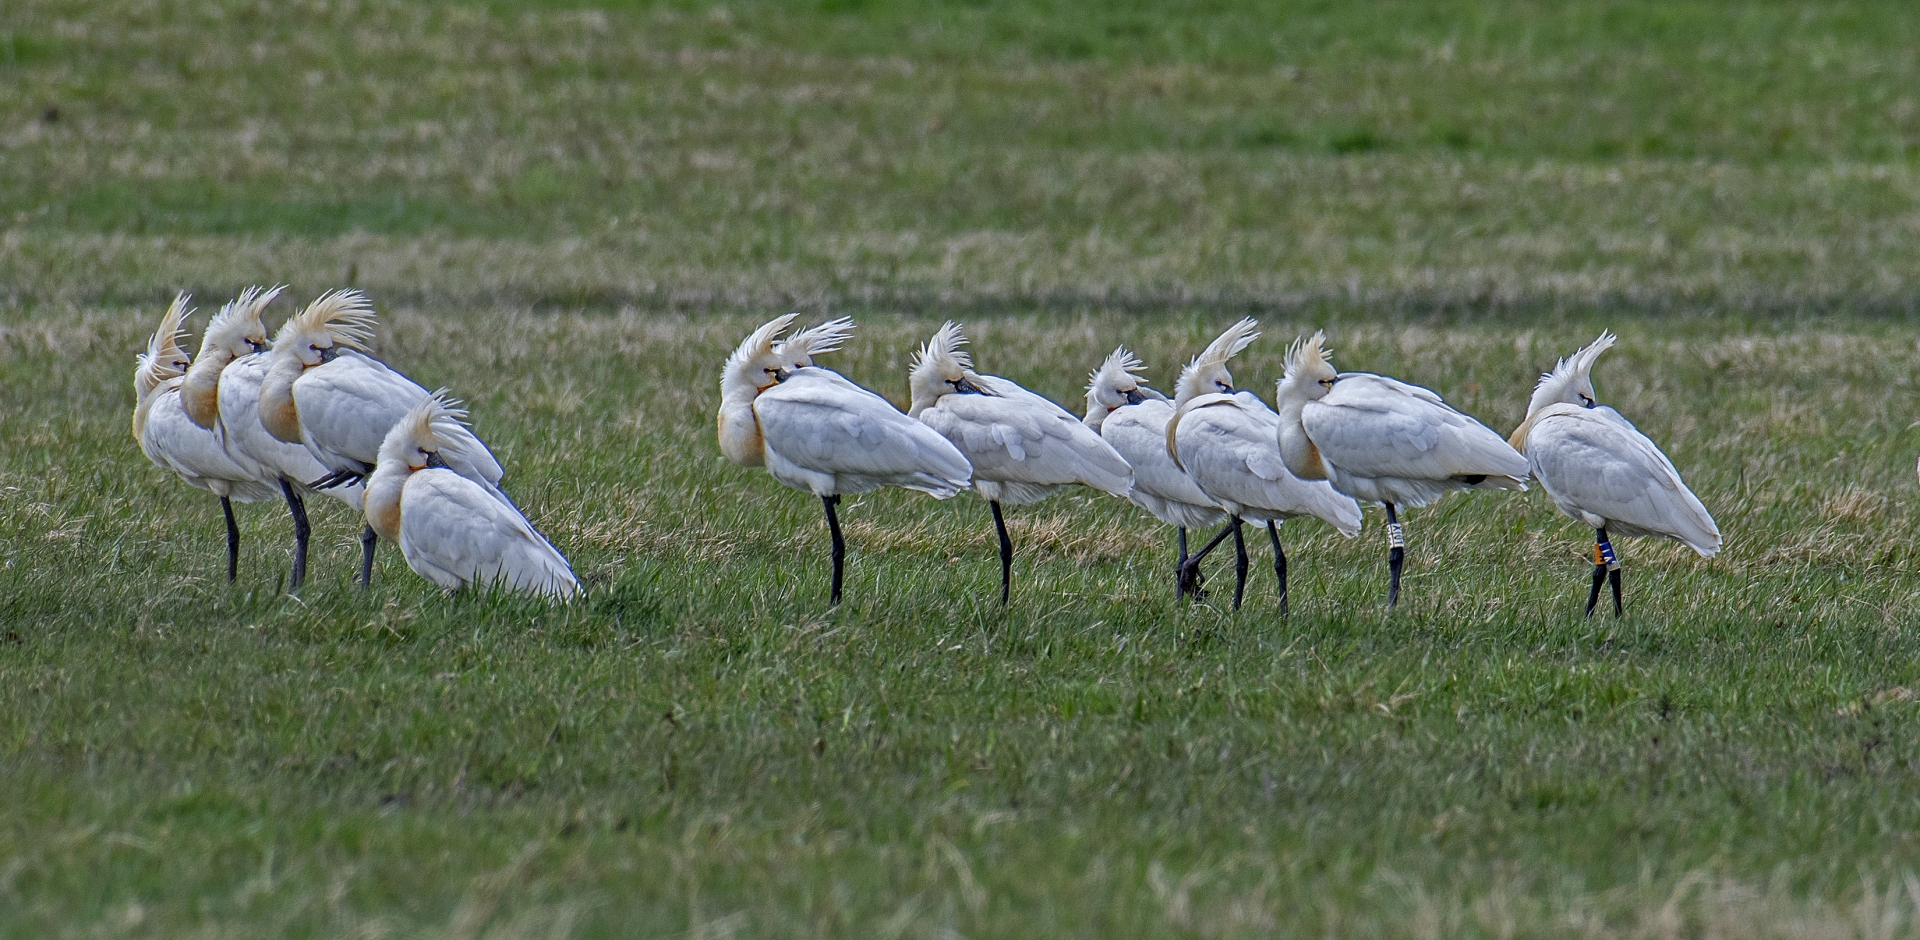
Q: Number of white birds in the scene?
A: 11